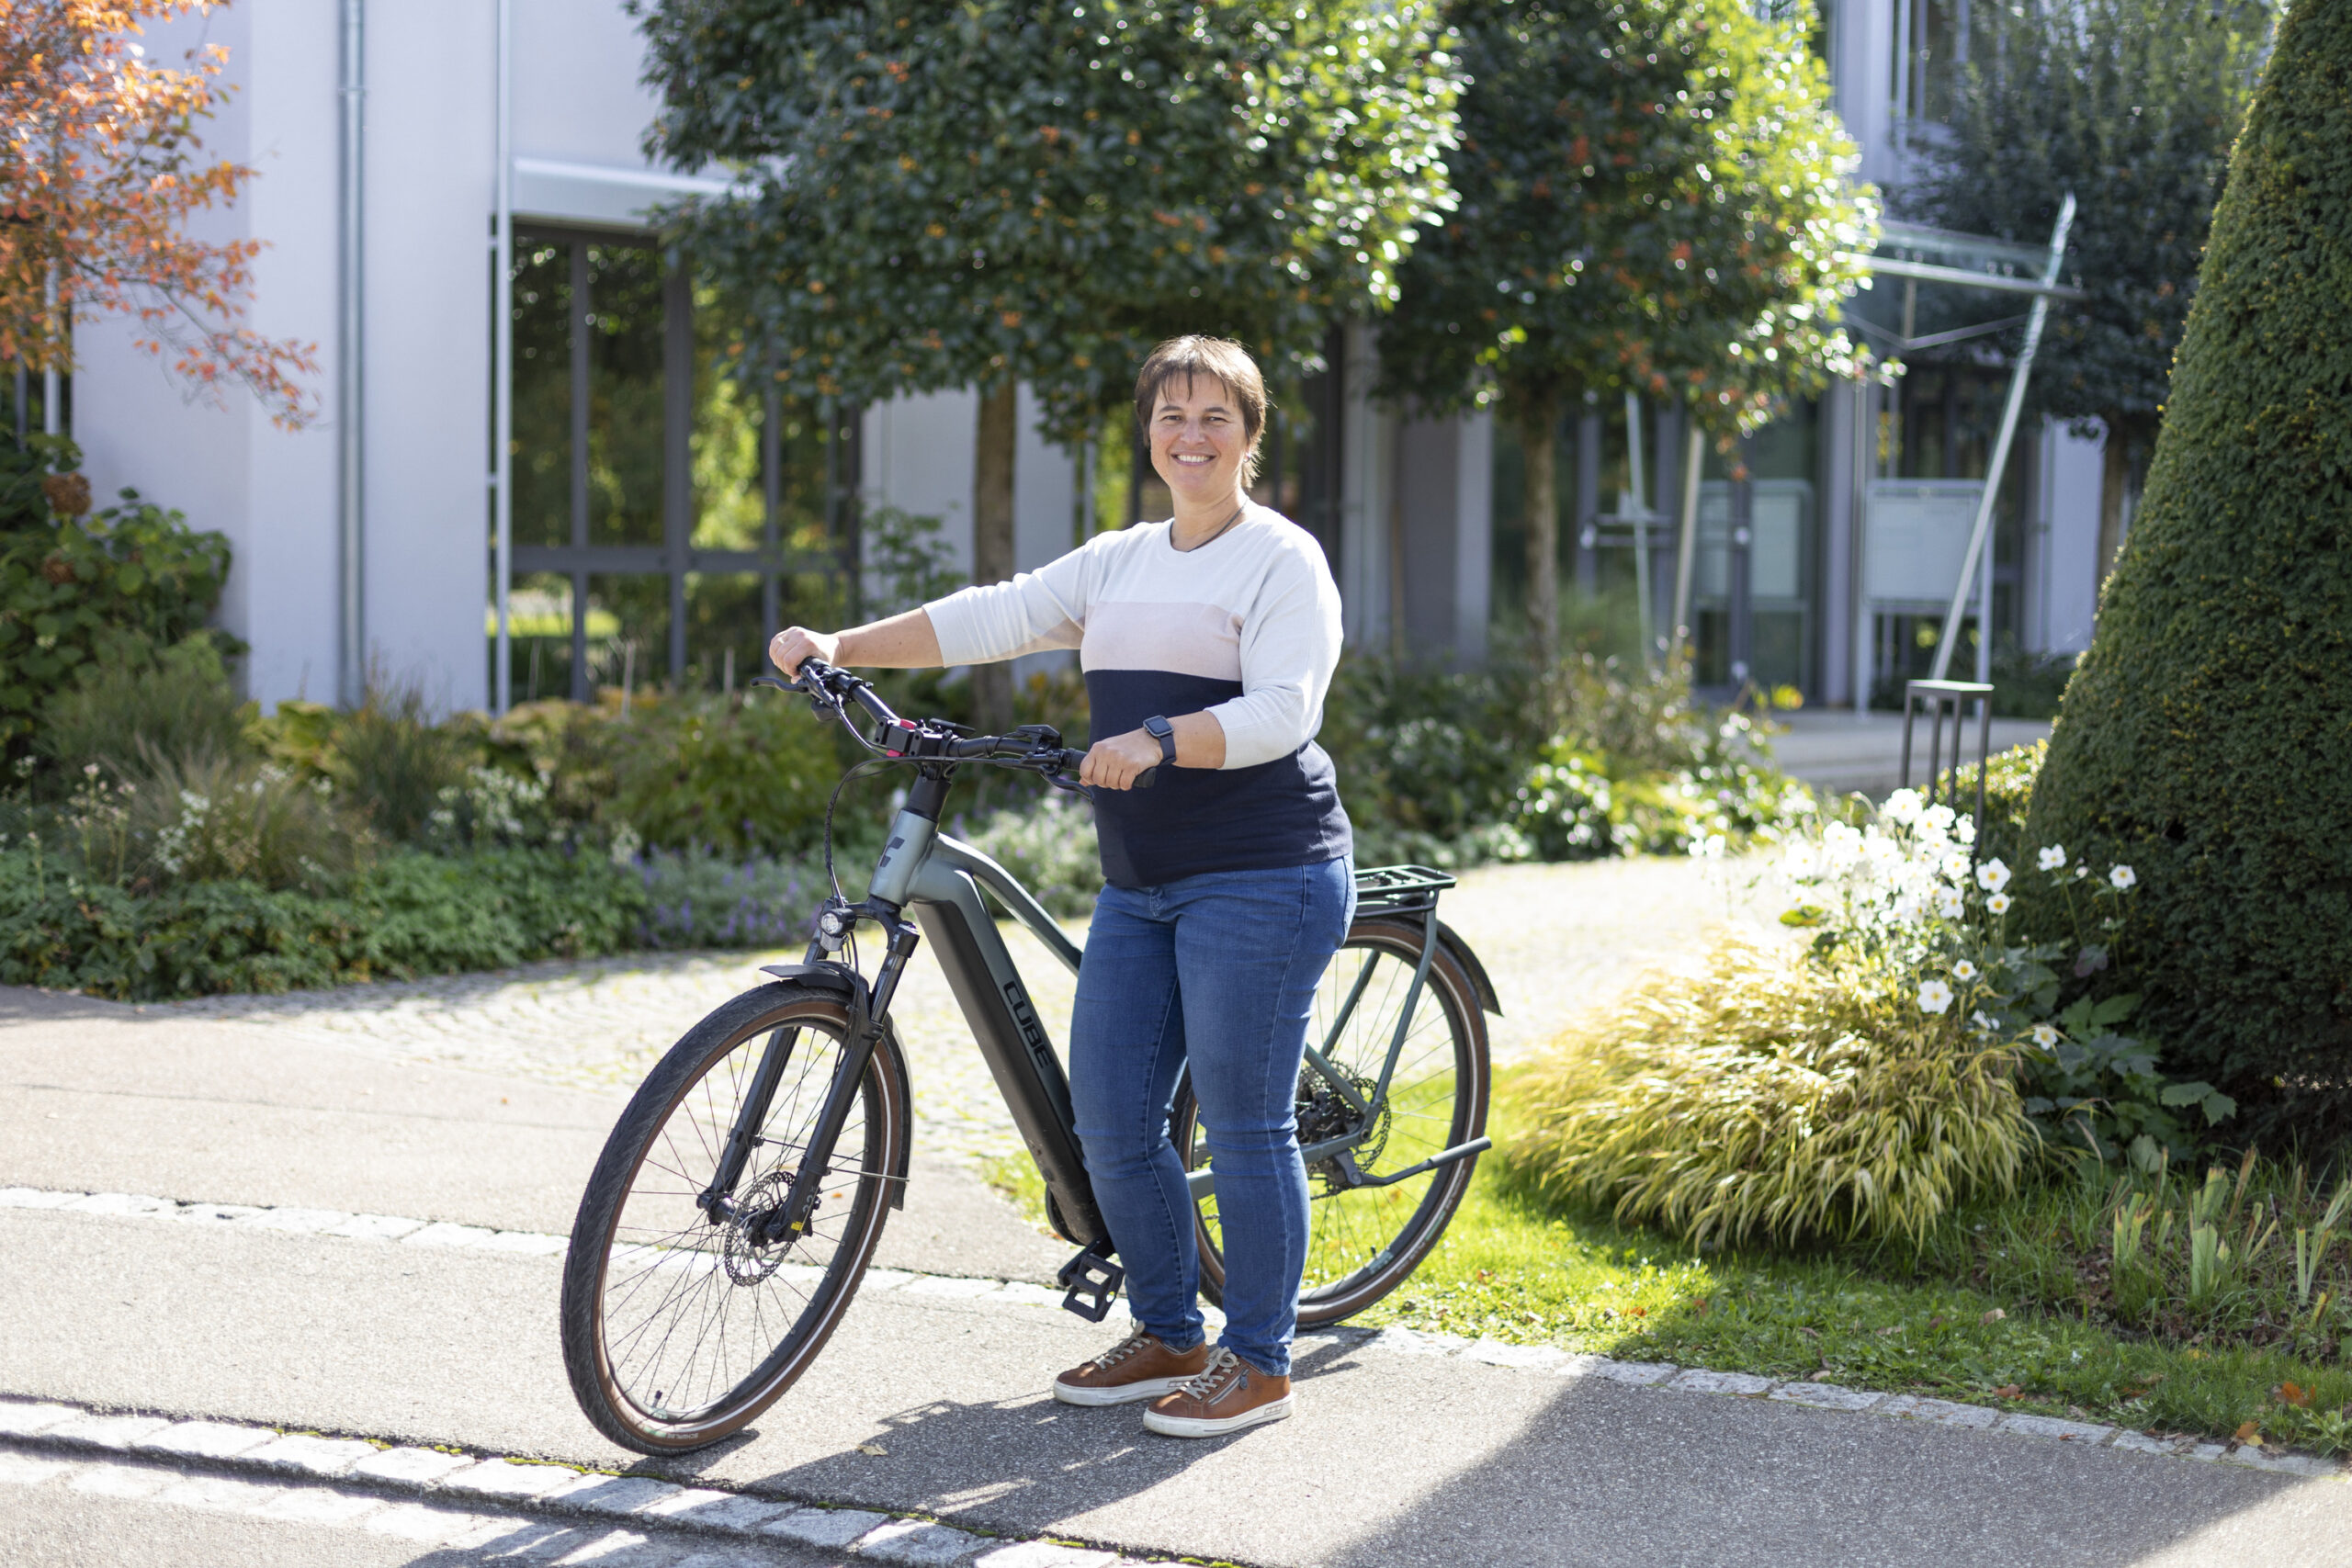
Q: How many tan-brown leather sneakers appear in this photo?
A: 2